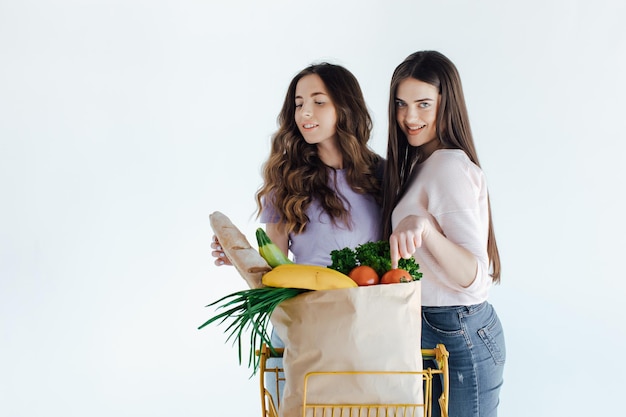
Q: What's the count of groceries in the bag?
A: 7